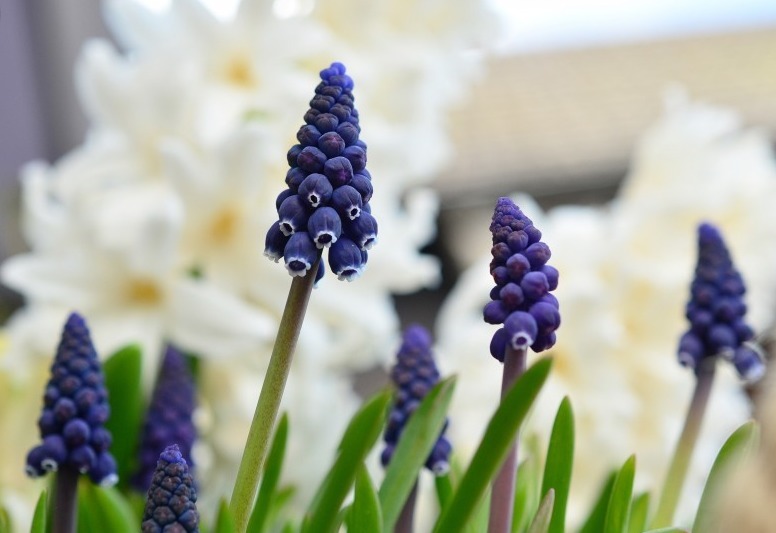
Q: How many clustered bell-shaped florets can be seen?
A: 7